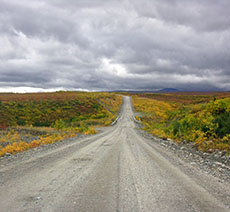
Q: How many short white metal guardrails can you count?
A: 2